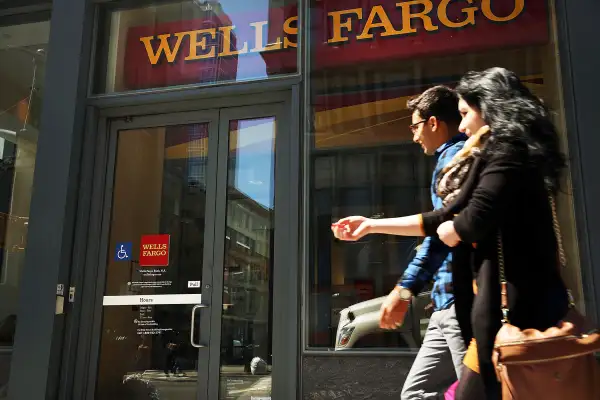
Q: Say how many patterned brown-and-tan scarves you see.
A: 1